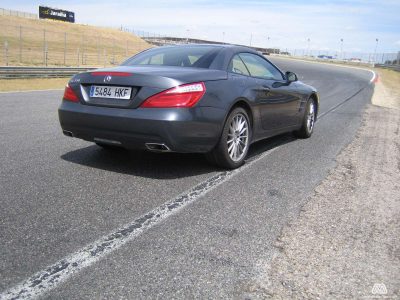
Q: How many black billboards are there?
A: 1